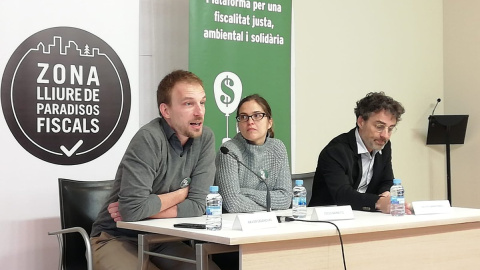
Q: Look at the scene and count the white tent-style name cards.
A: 3